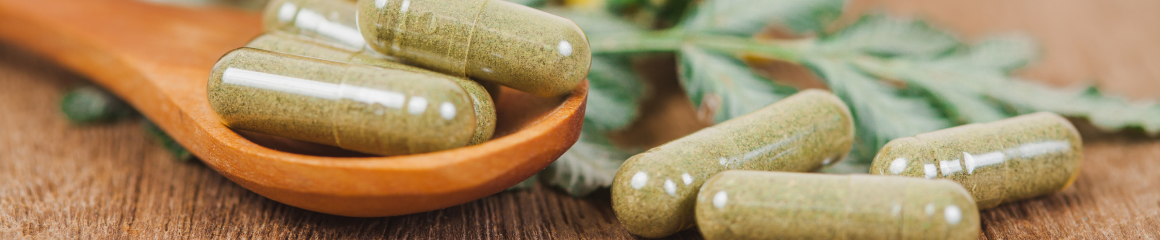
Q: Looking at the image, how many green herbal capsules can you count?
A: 7